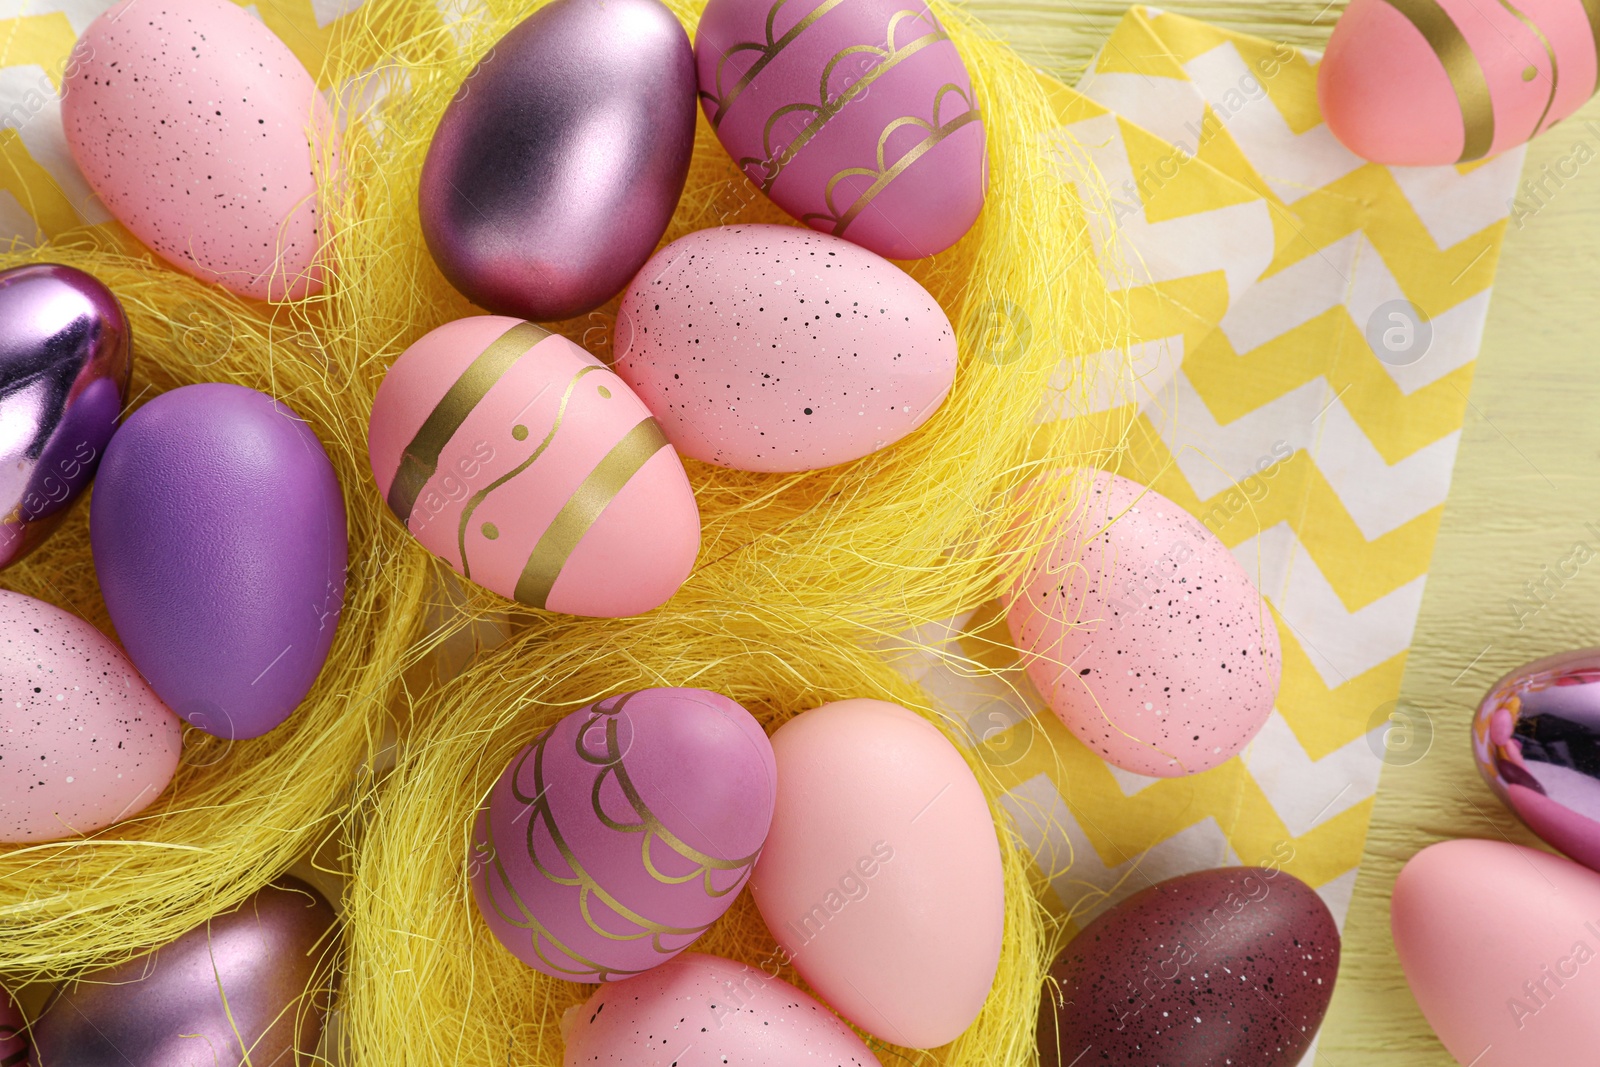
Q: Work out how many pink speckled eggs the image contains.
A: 5